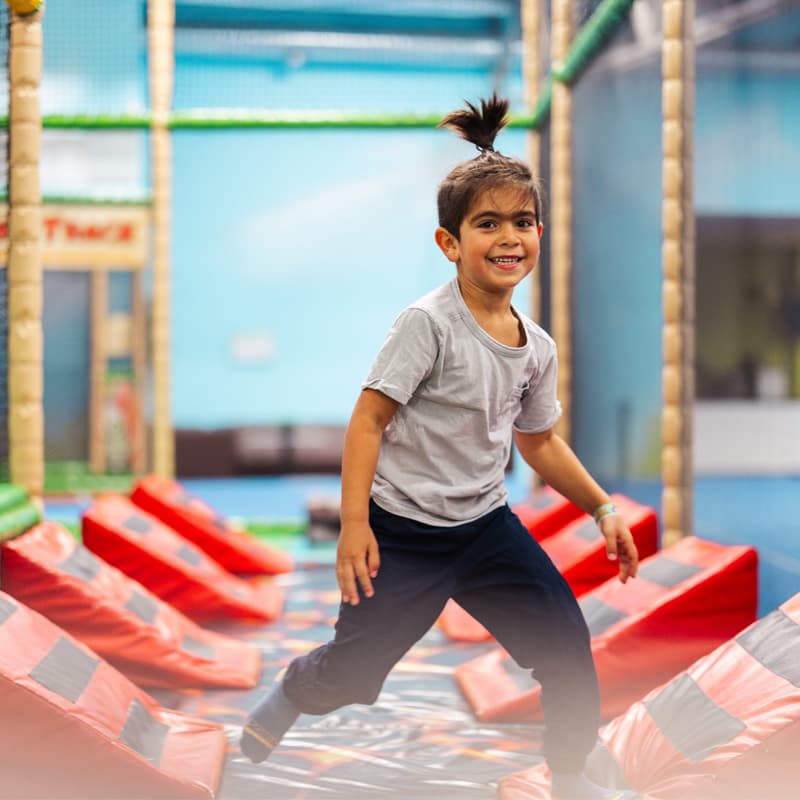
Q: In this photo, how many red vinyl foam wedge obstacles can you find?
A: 8